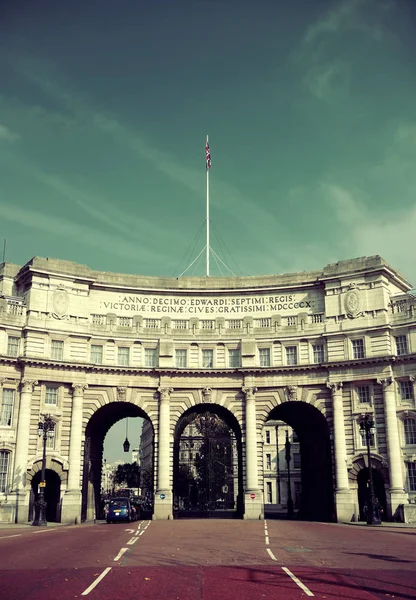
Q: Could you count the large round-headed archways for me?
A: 3